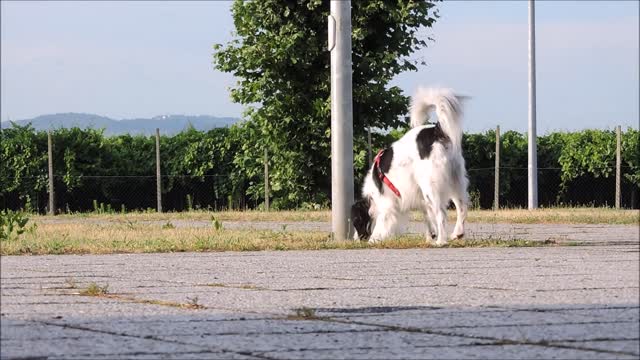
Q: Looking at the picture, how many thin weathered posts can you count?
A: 6